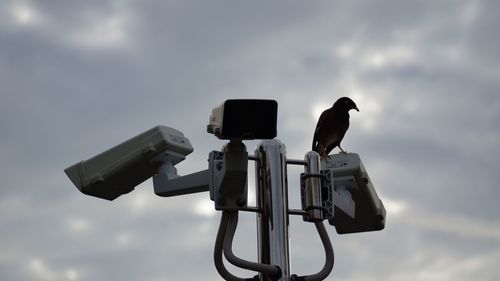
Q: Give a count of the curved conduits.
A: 3